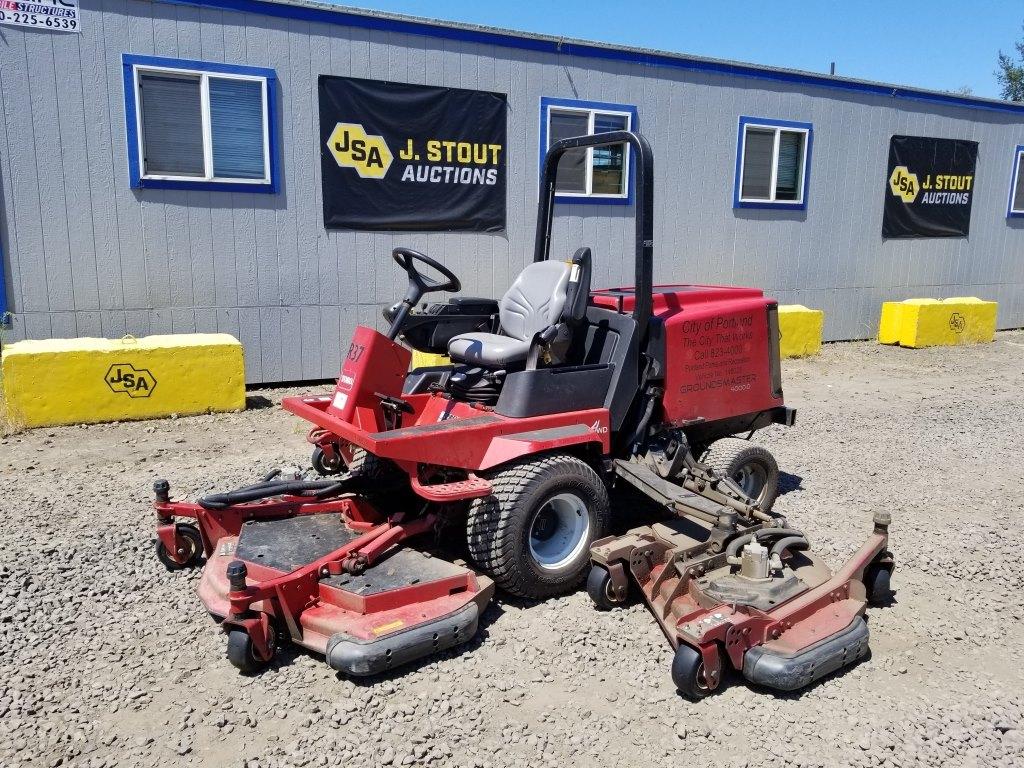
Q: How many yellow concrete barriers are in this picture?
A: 4